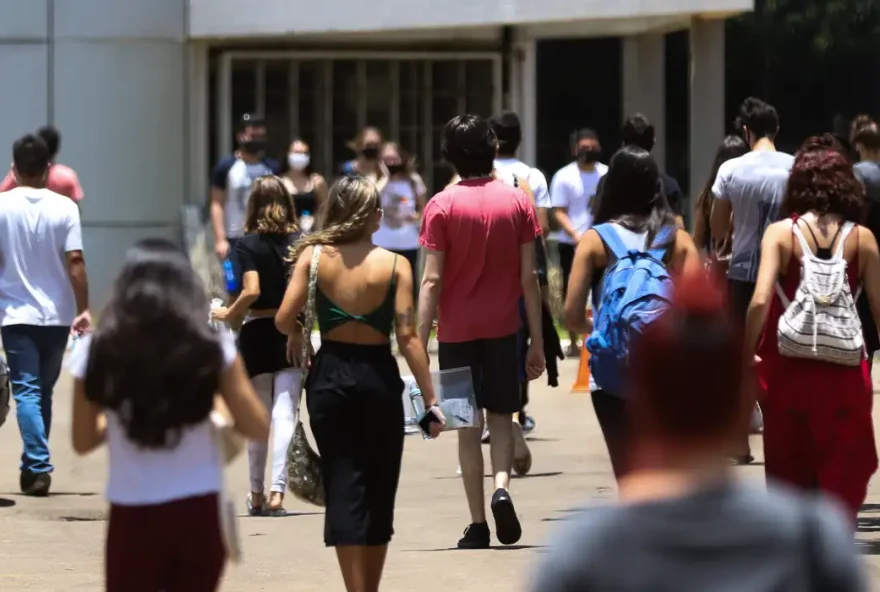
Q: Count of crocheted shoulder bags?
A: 1